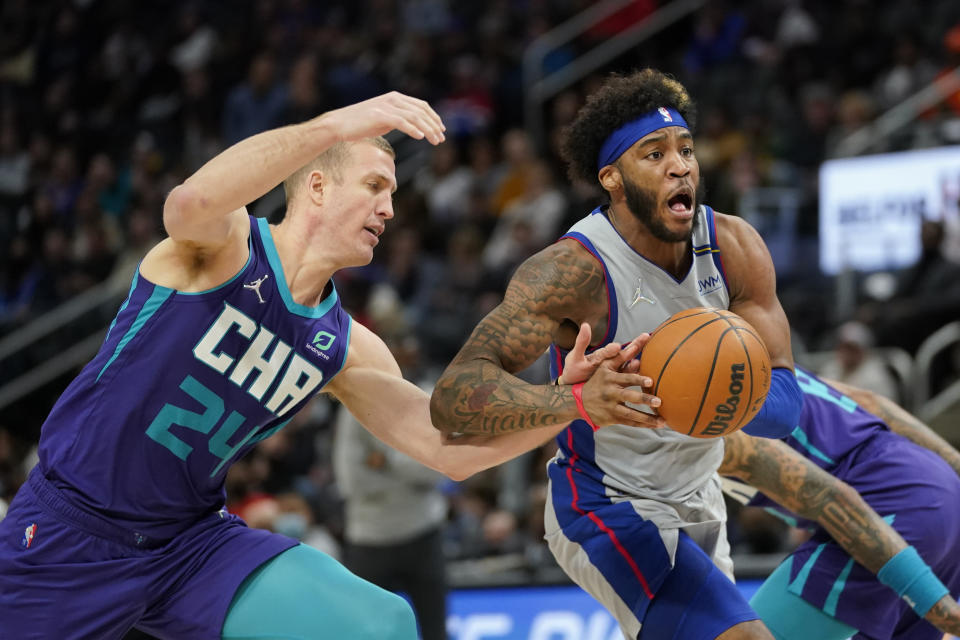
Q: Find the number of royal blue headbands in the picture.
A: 1